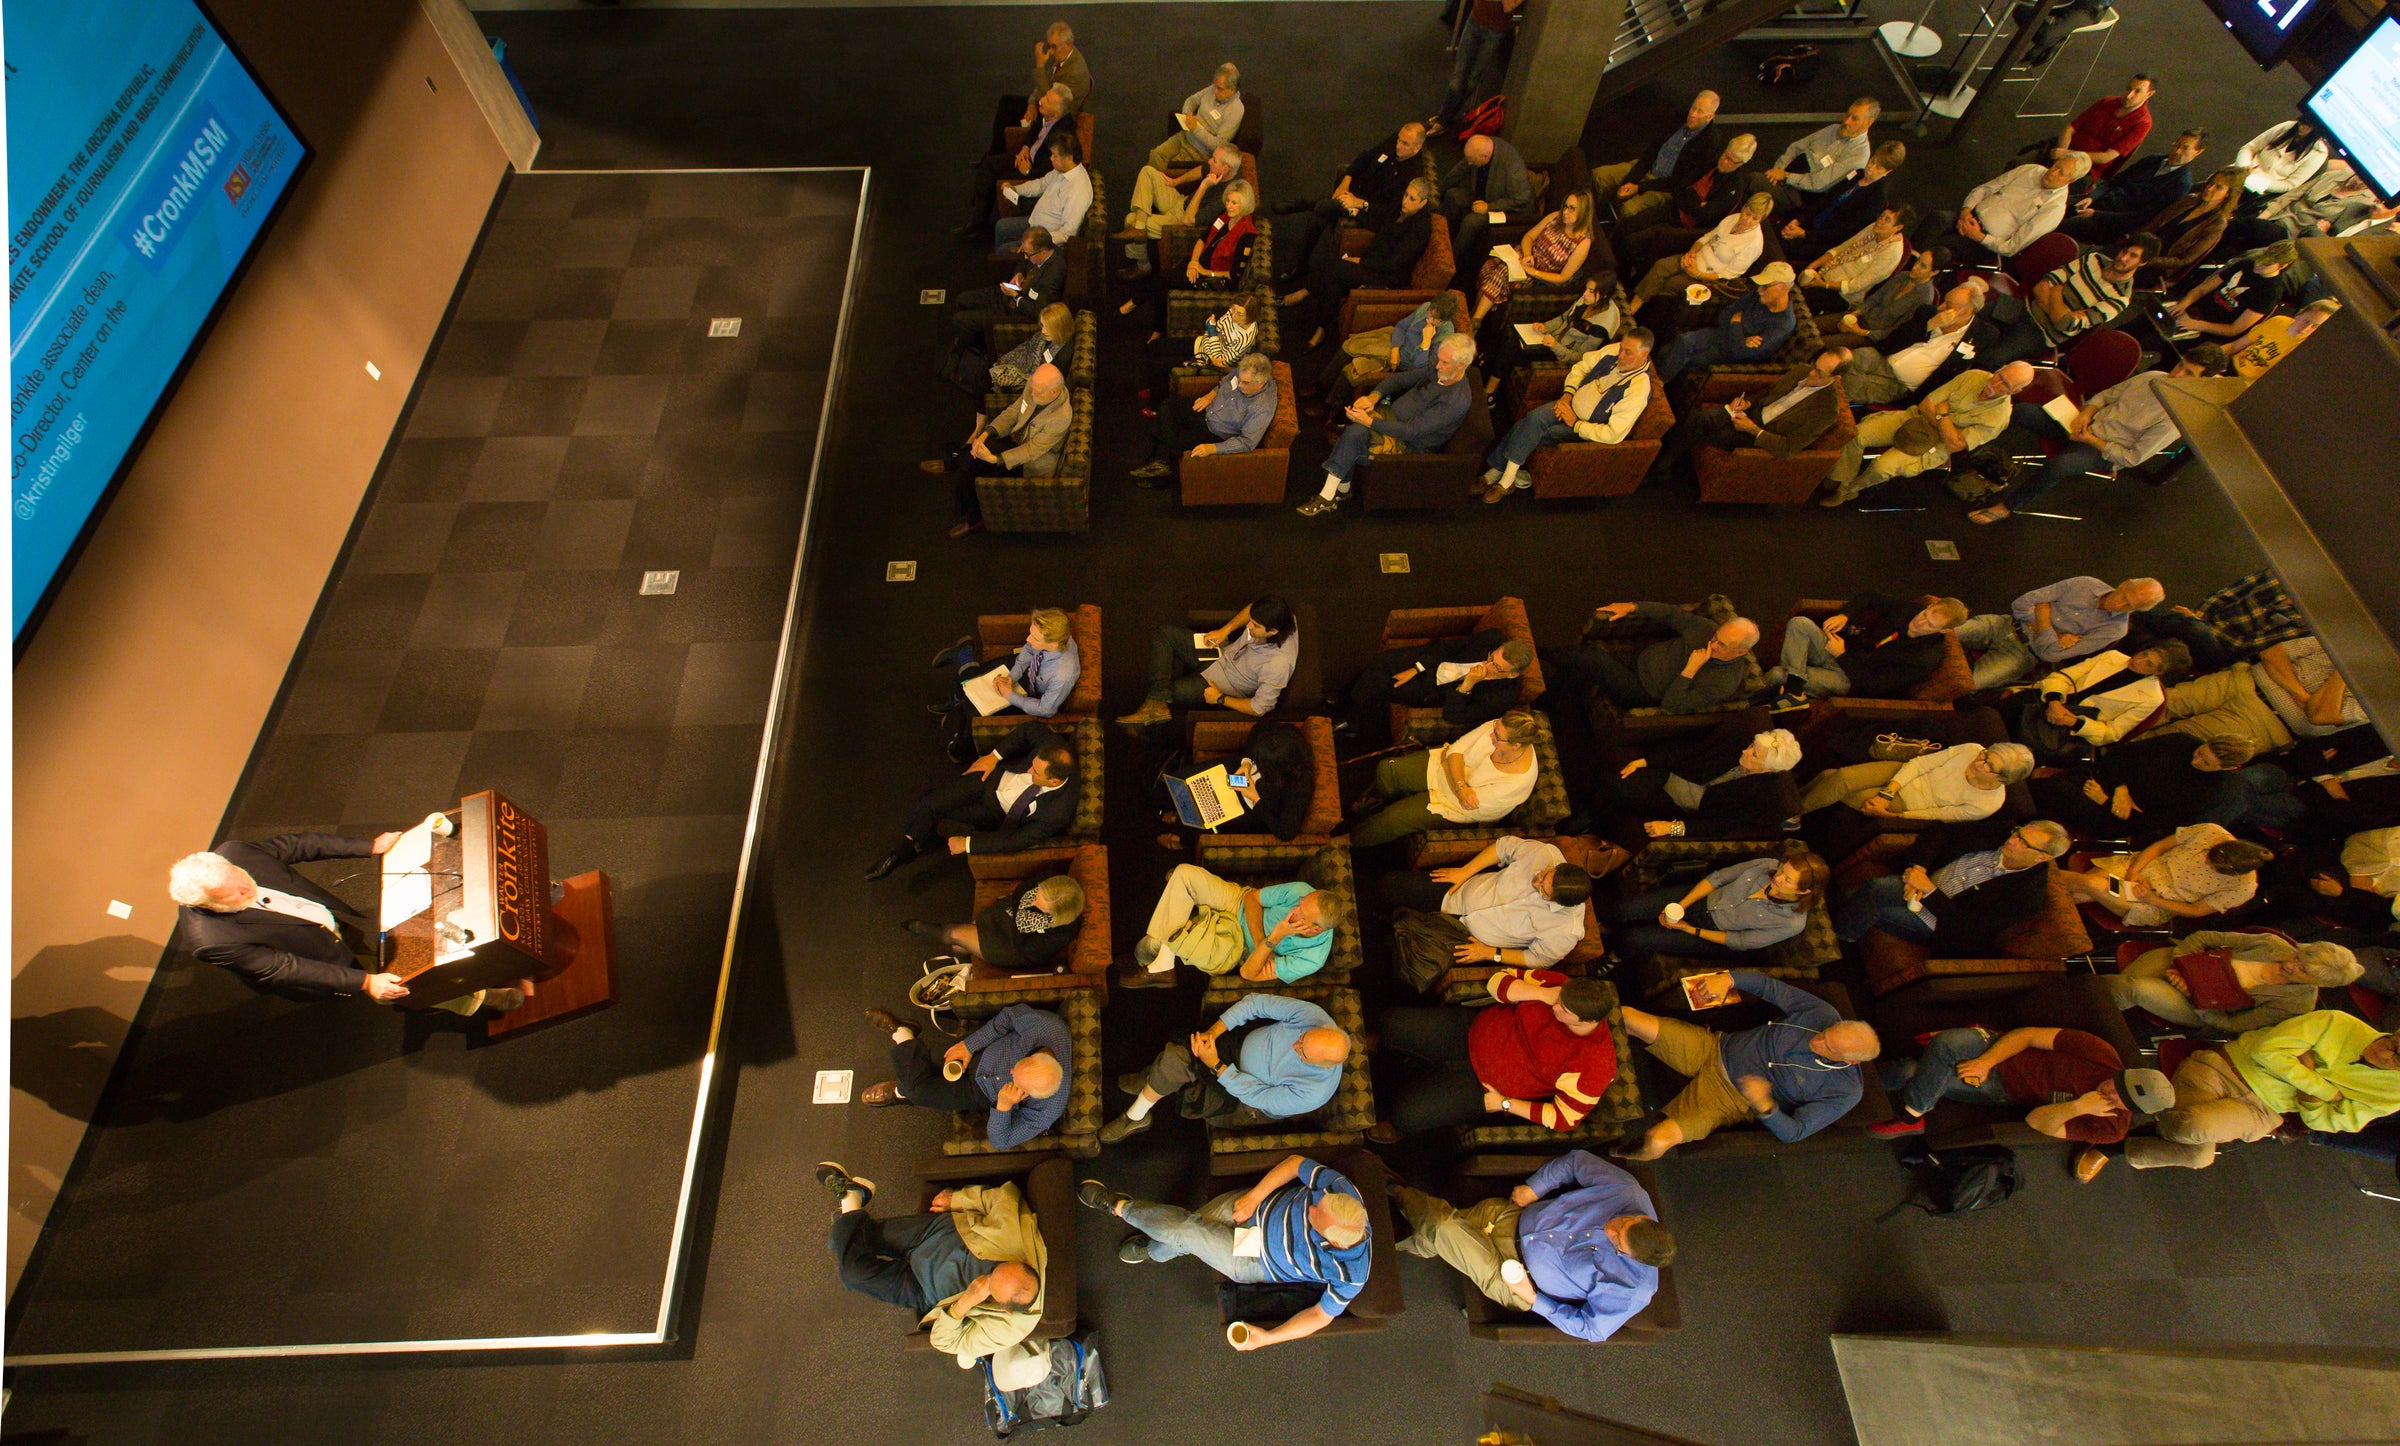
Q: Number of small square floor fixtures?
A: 7